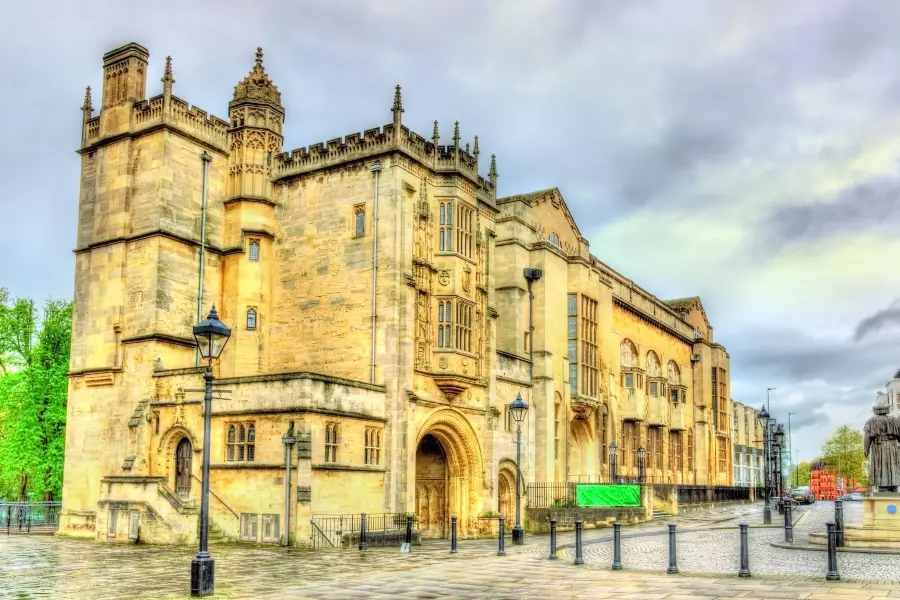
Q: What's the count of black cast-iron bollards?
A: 12